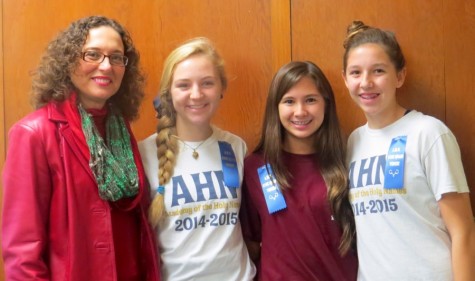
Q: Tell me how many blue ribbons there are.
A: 3